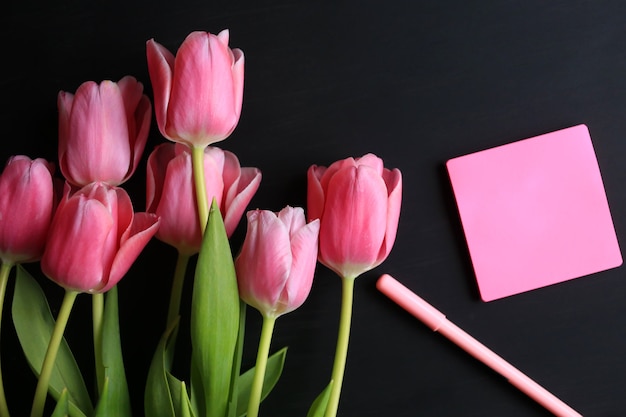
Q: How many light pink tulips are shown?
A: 7